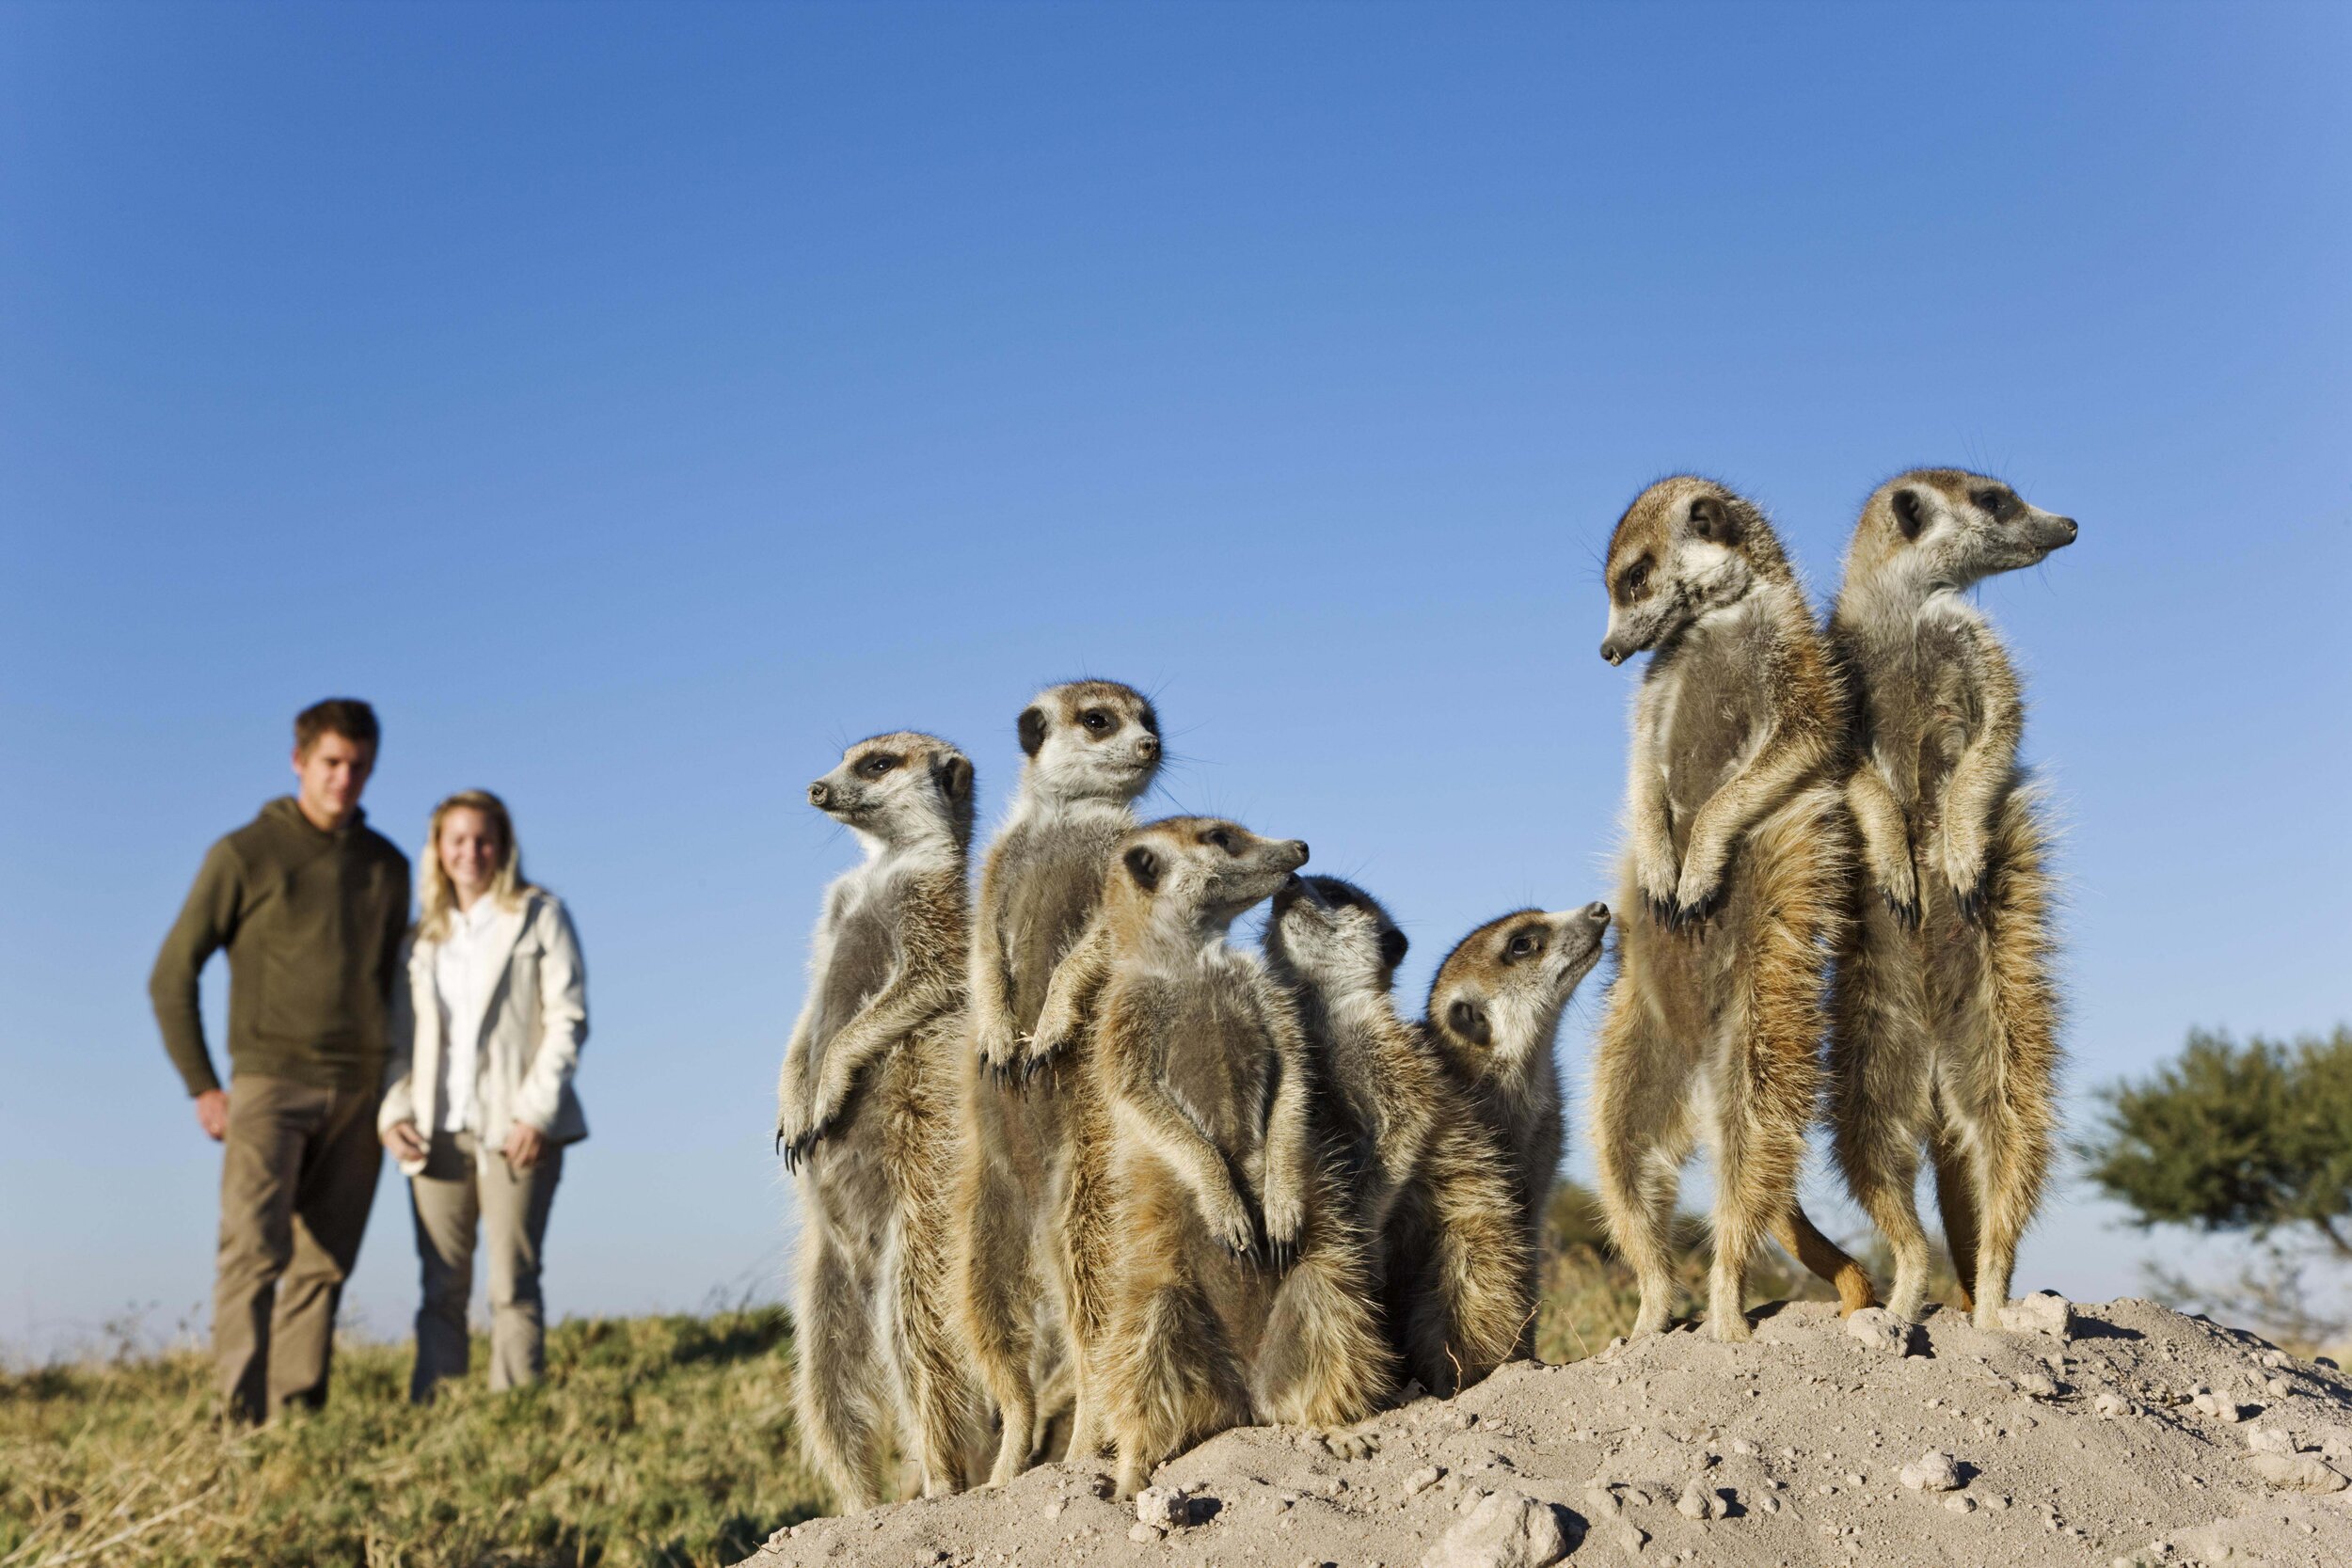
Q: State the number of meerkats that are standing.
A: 4